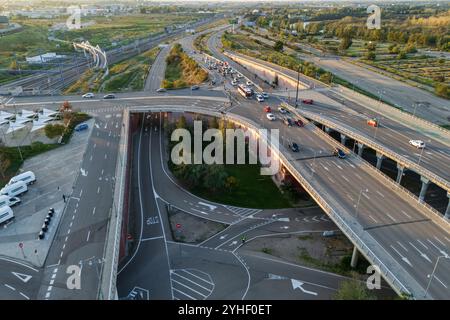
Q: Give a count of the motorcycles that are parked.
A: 6